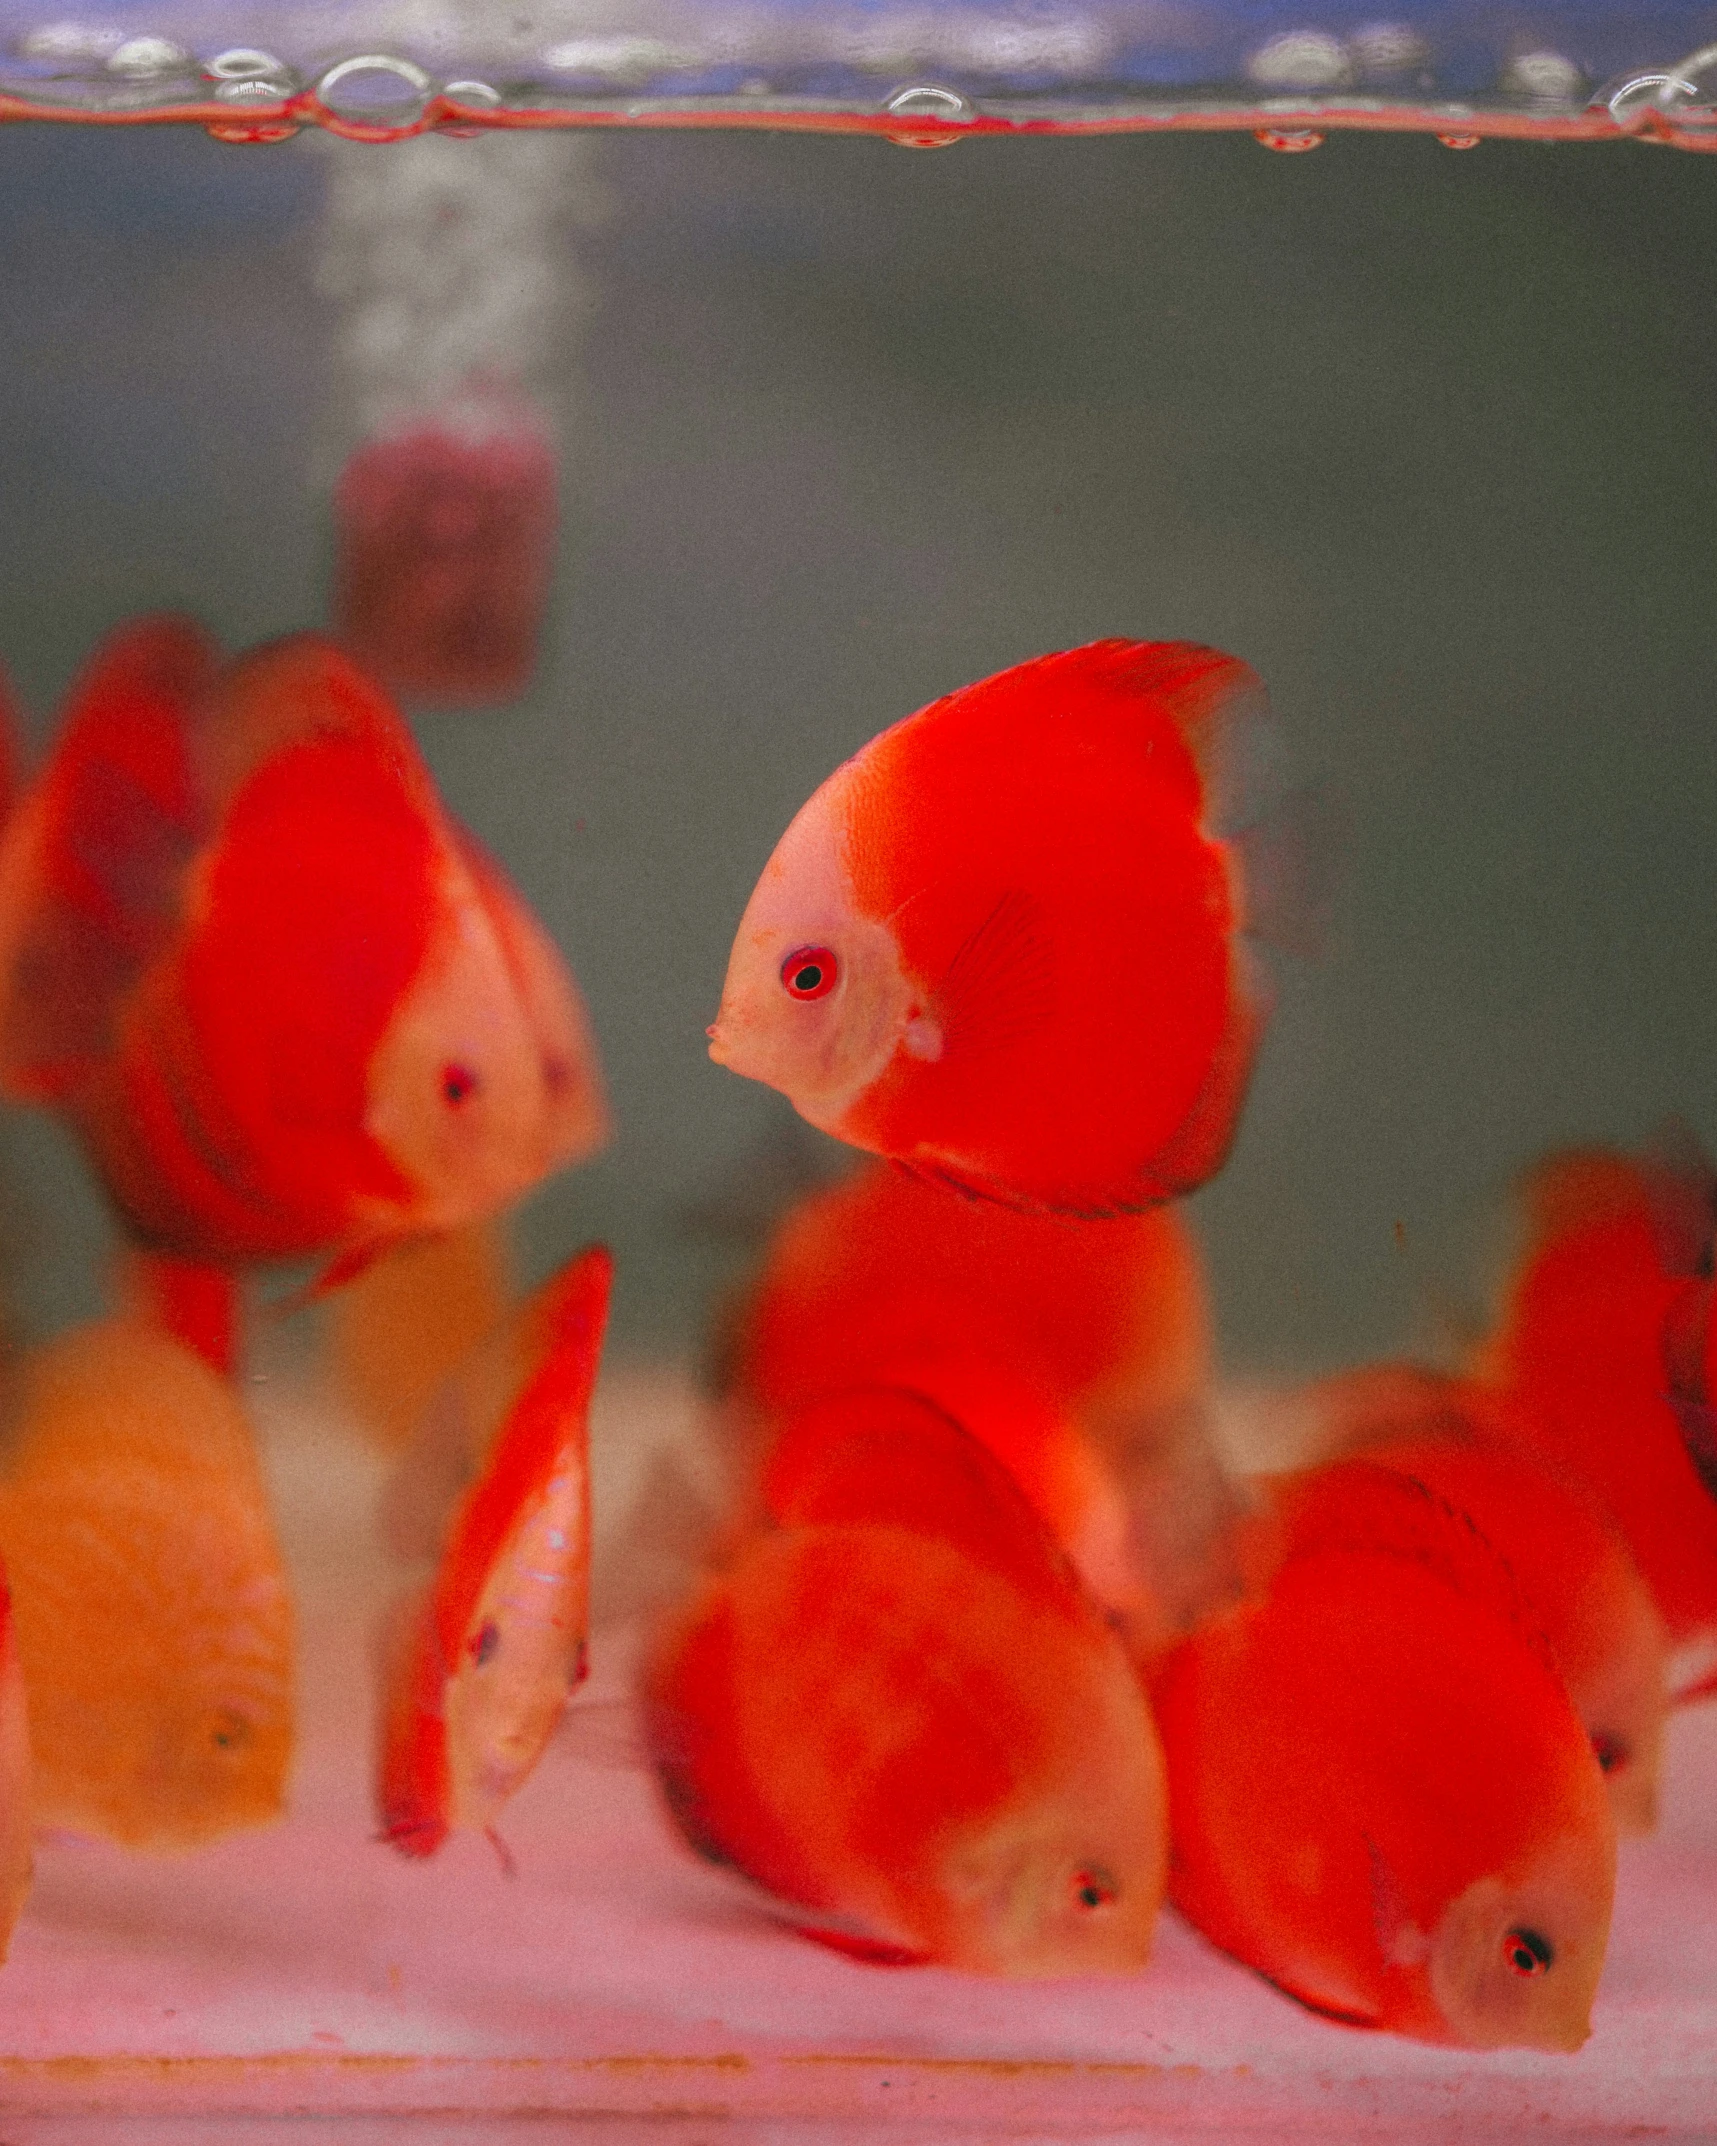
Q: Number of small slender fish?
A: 0